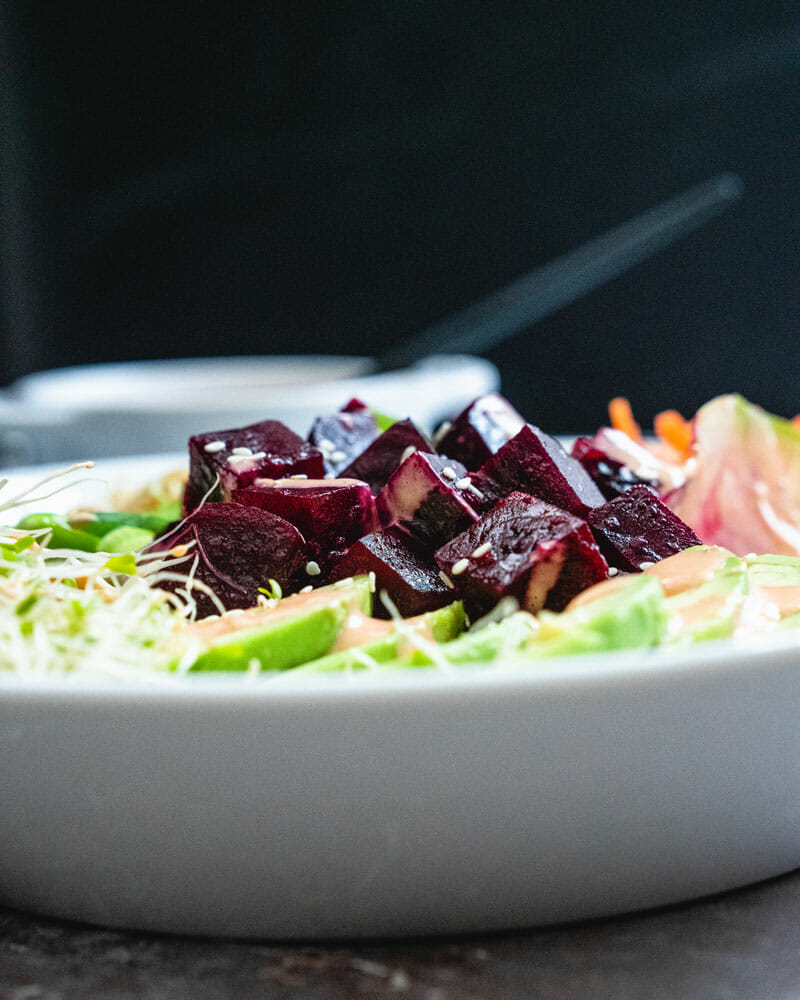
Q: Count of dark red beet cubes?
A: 12